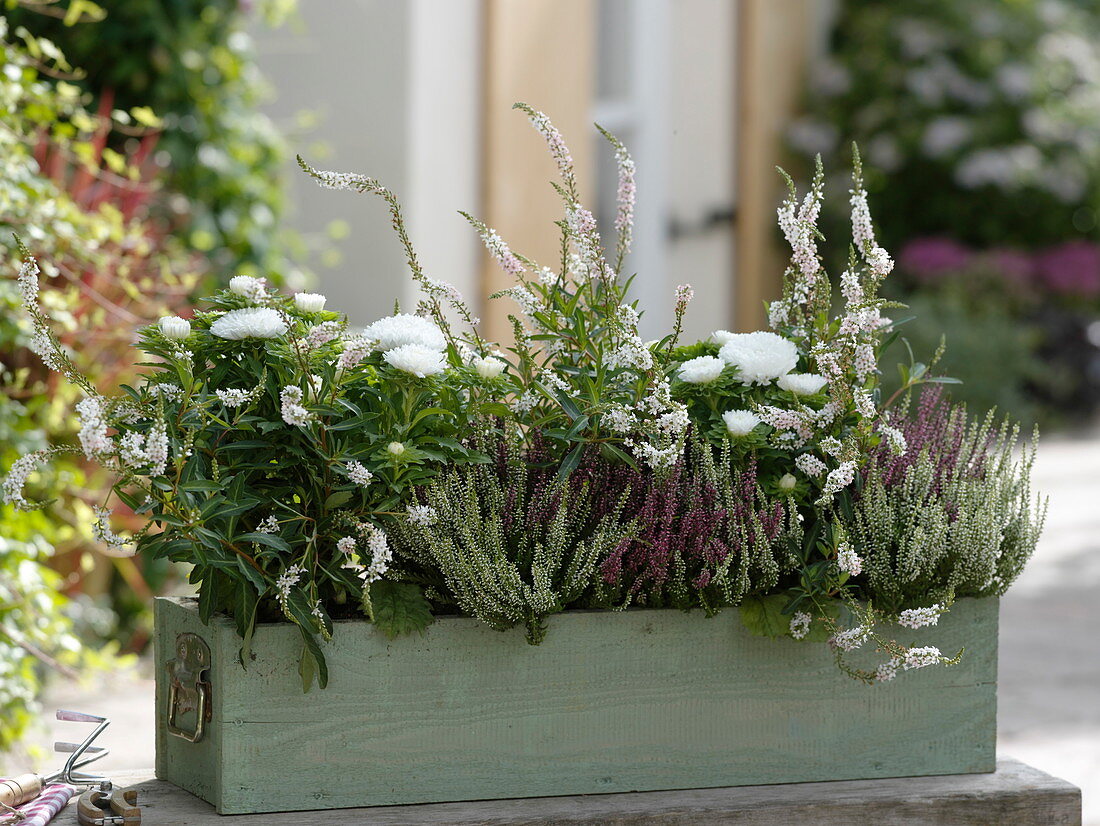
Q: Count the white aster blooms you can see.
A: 12